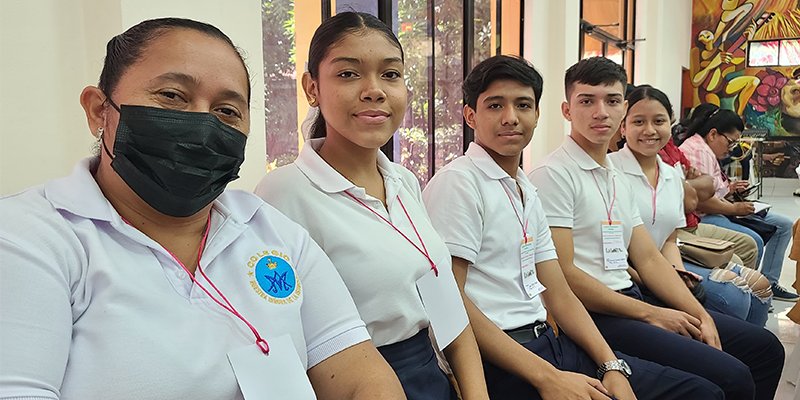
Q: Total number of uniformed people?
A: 5